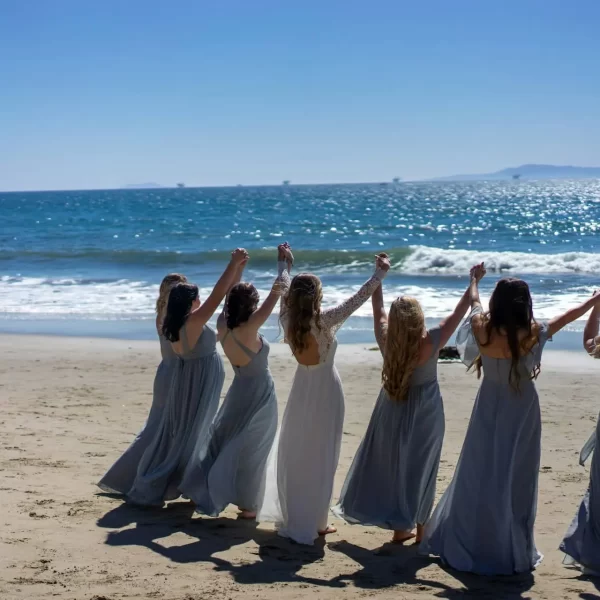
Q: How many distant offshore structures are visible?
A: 4